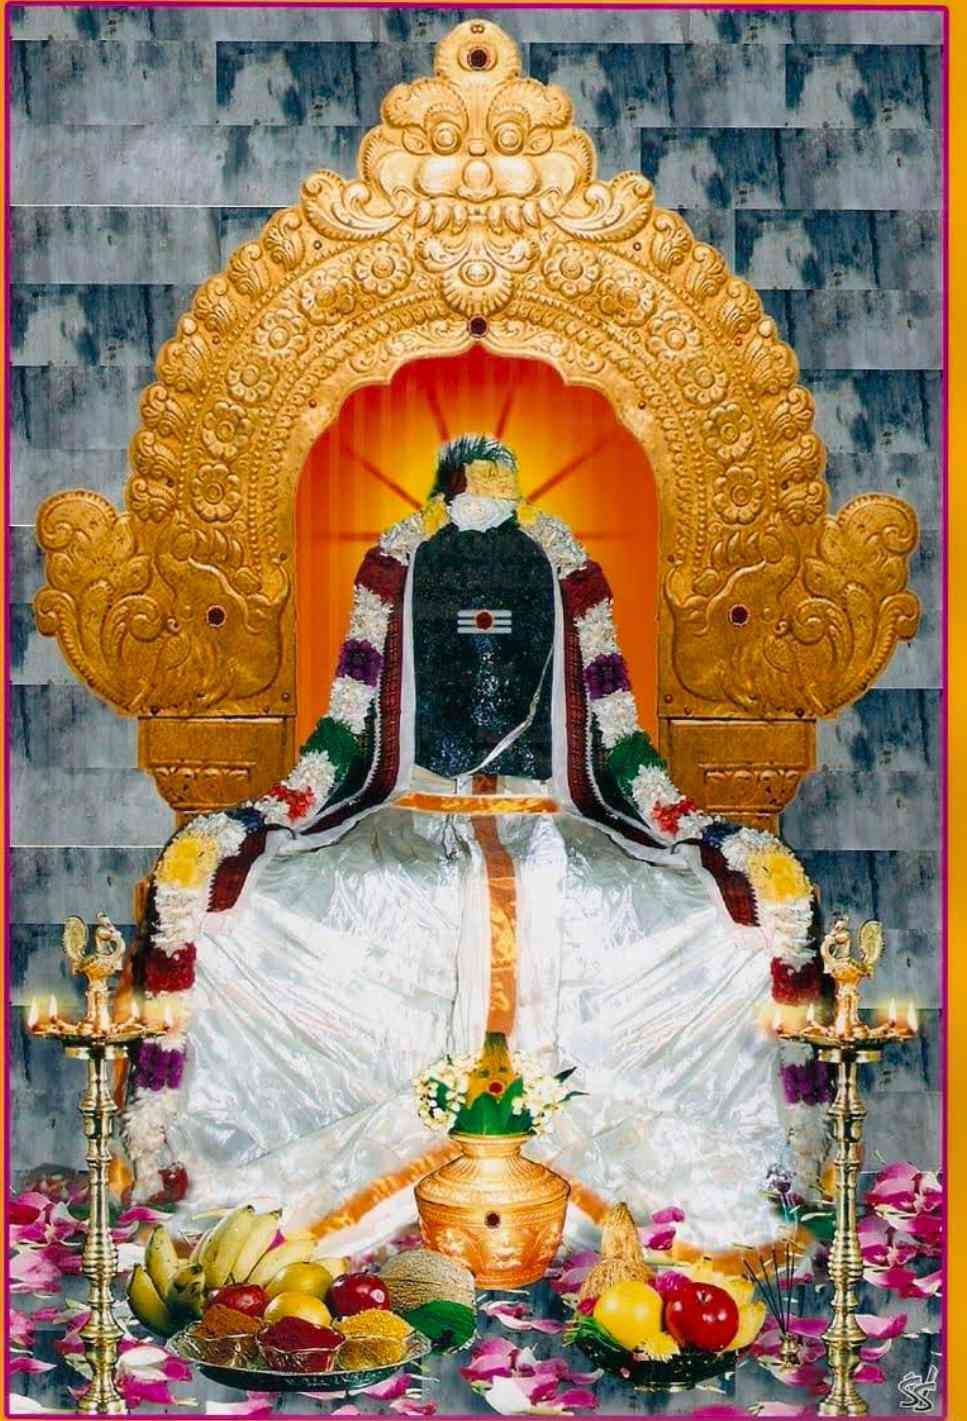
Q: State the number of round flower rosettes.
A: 12